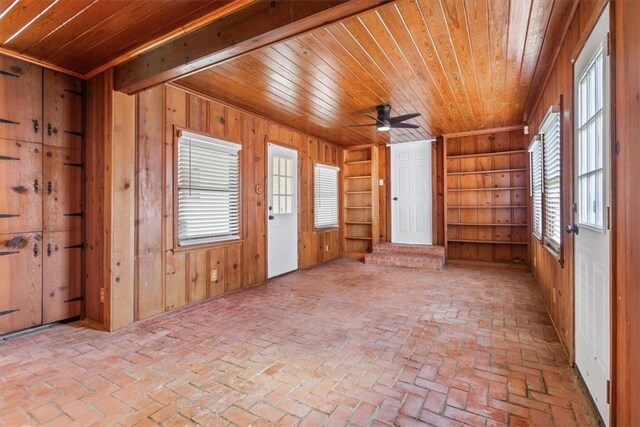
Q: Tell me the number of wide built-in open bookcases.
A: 1